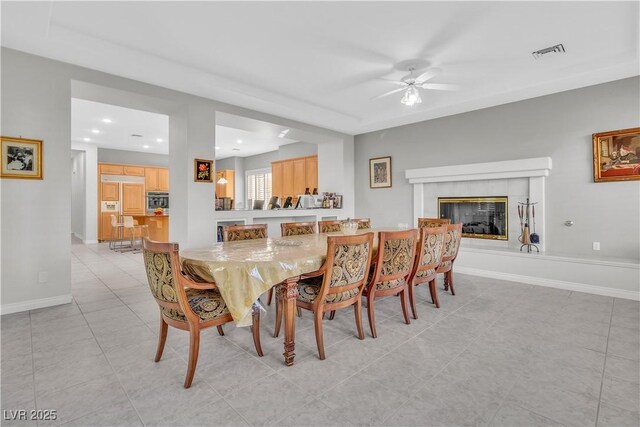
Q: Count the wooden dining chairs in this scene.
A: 10